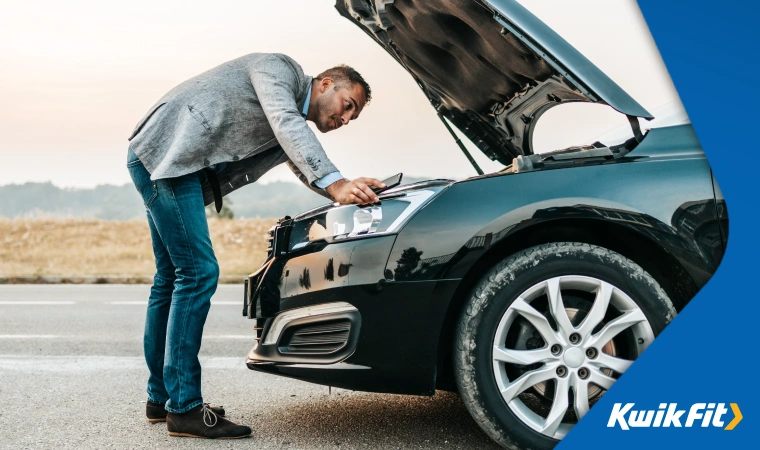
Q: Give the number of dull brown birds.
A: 0